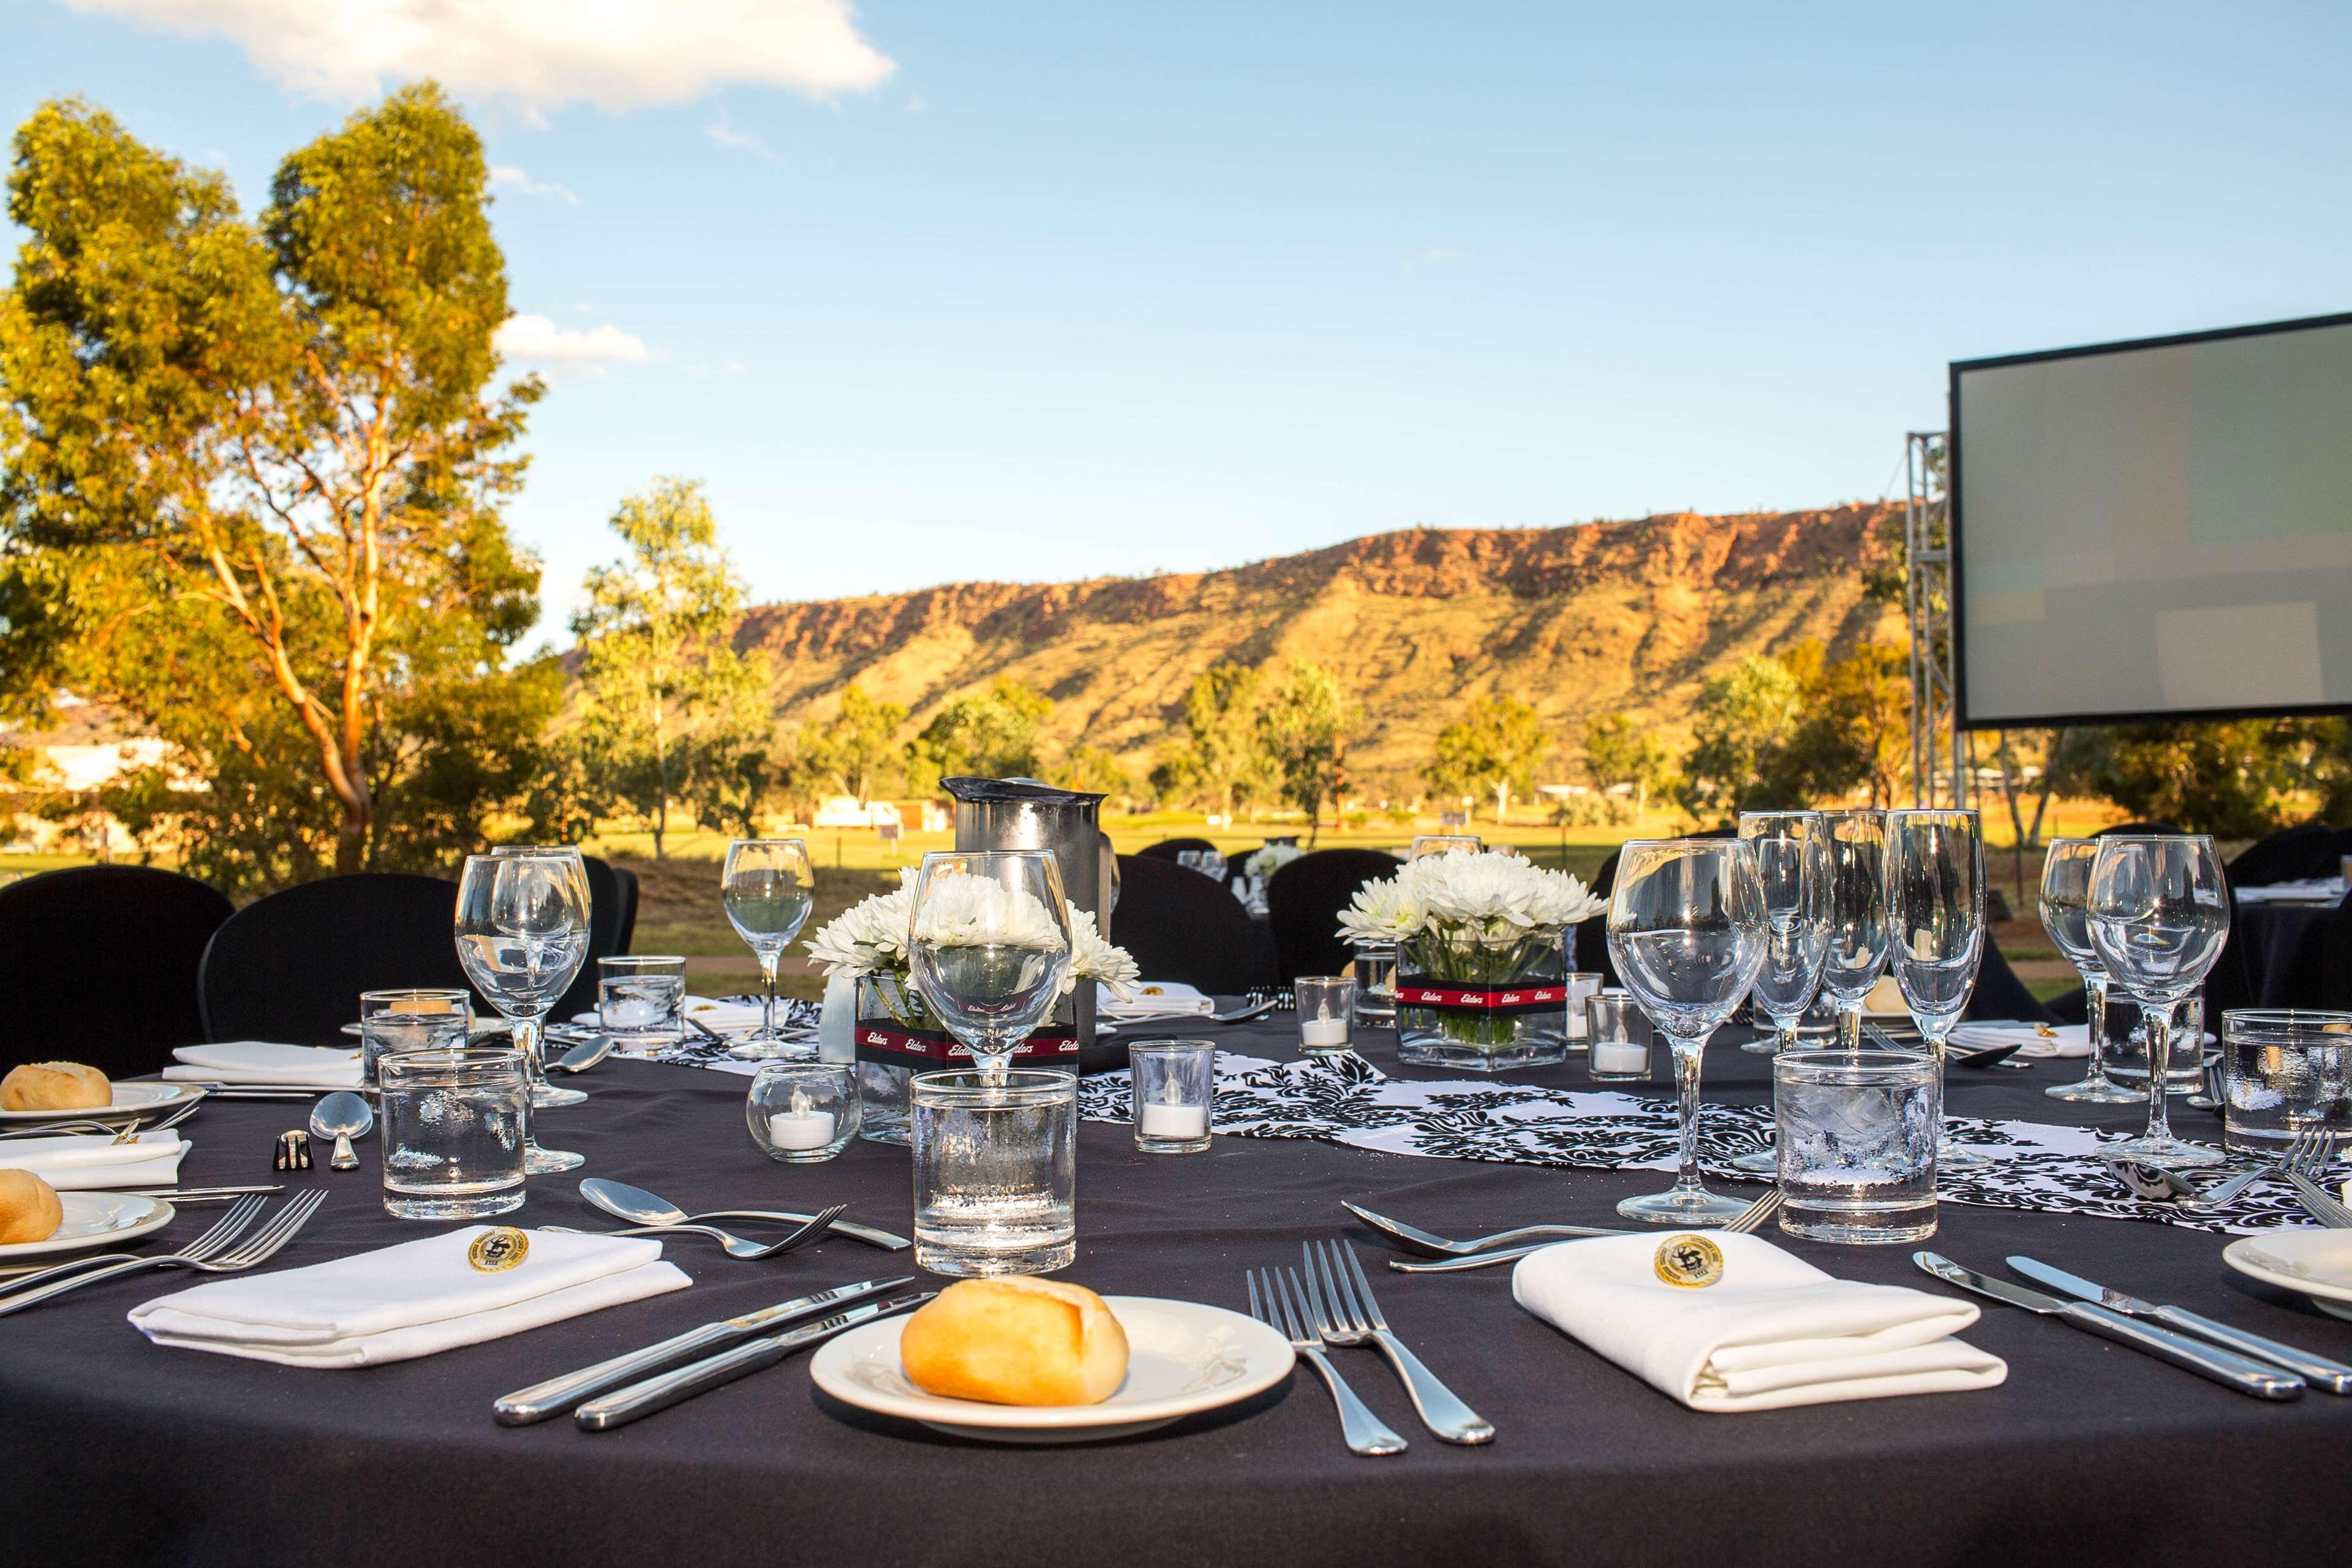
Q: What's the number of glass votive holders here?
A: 5